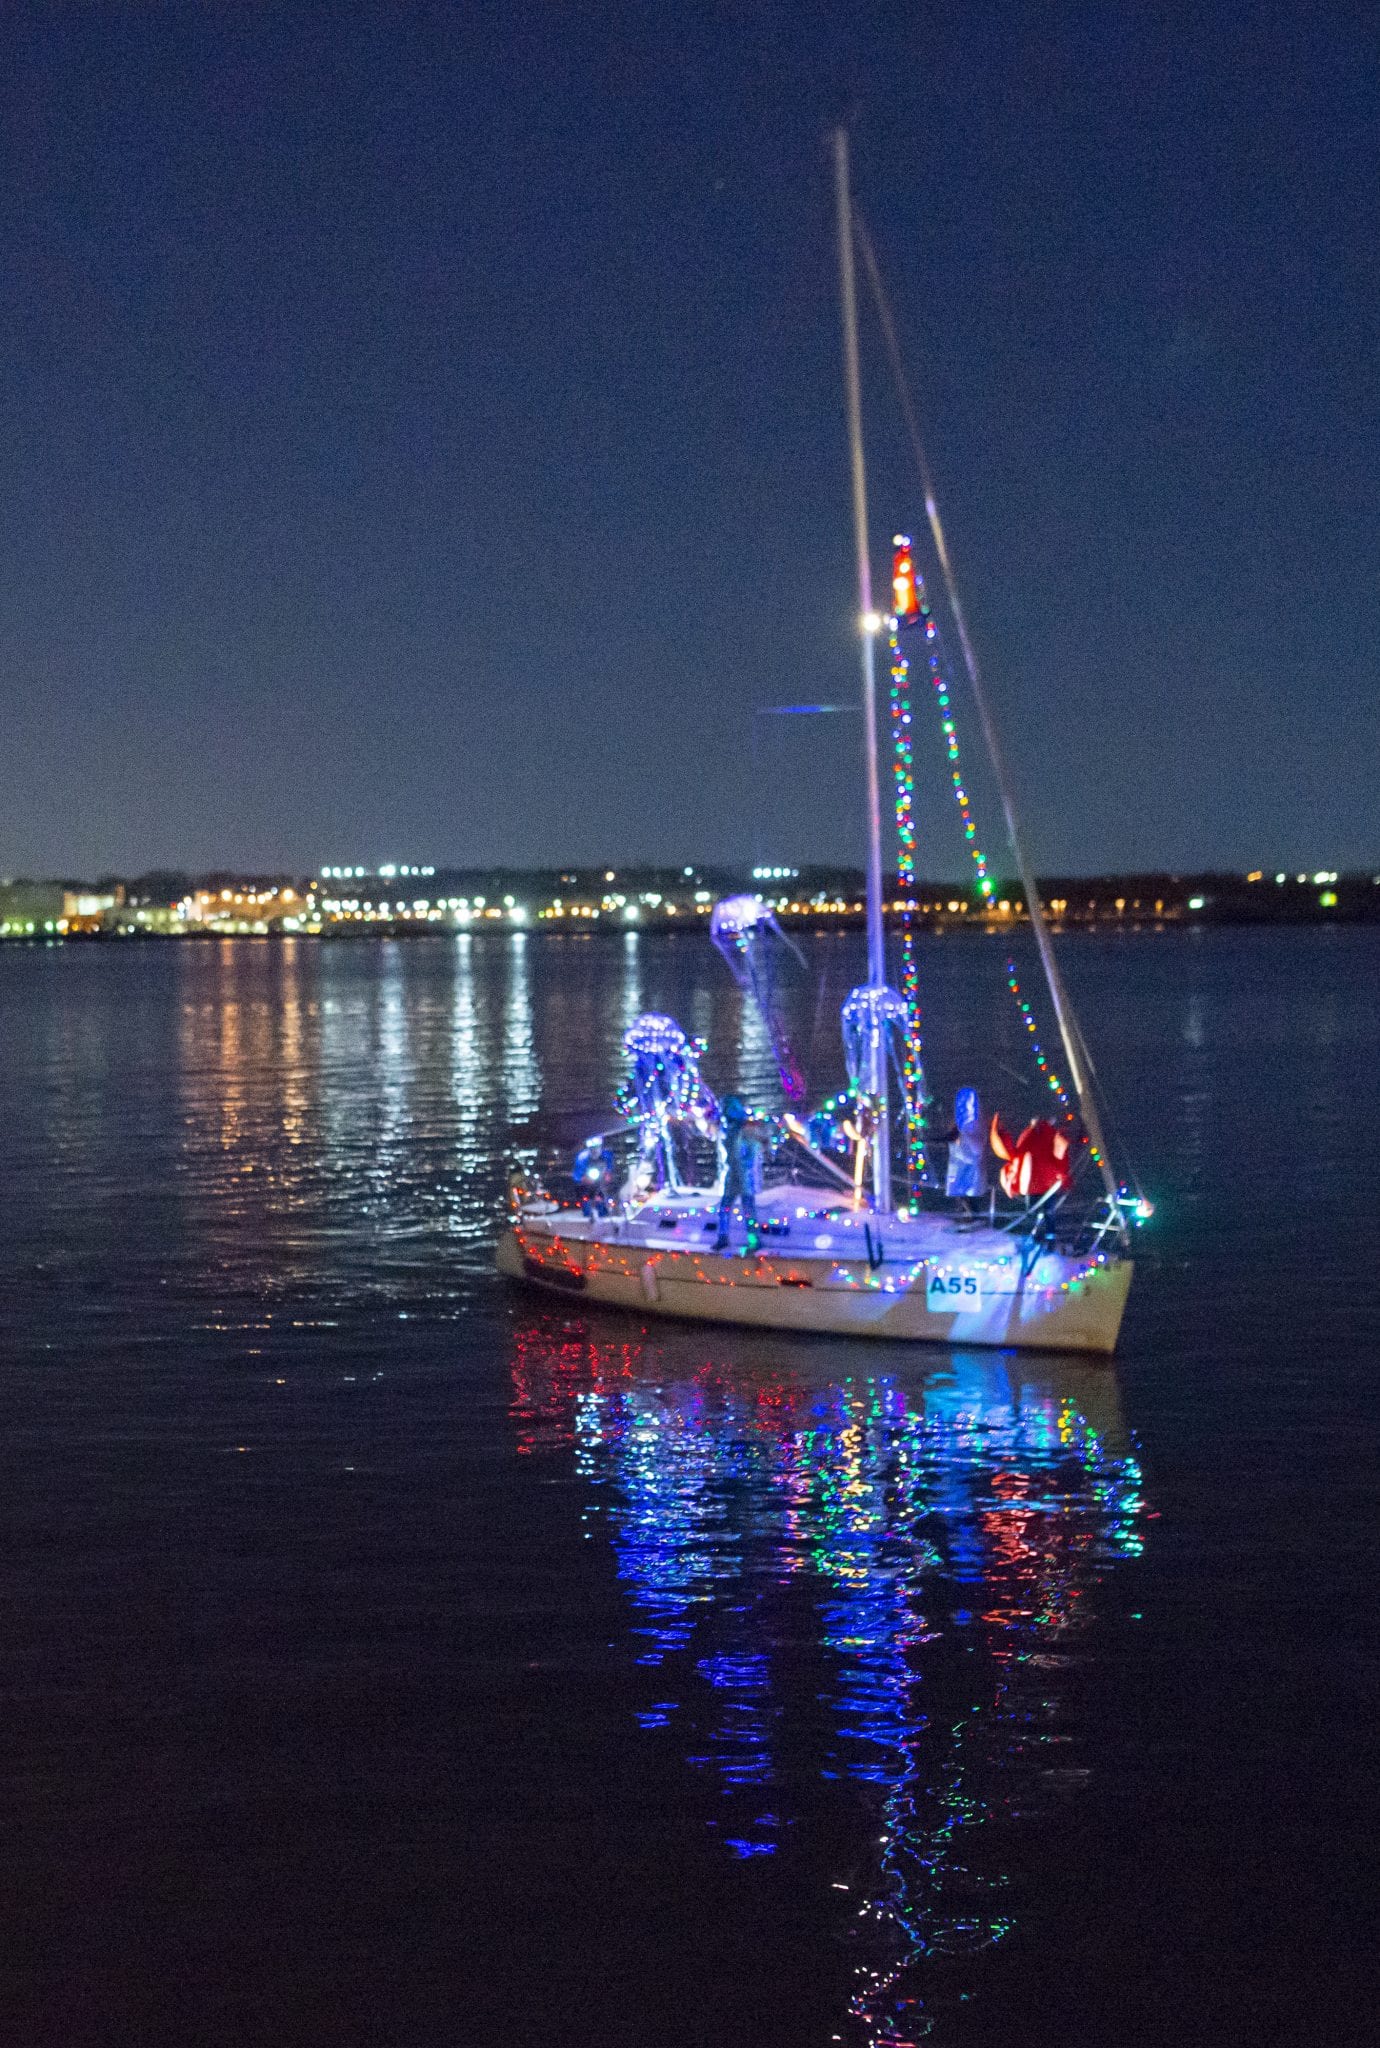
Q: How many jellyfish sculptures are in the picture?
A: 3